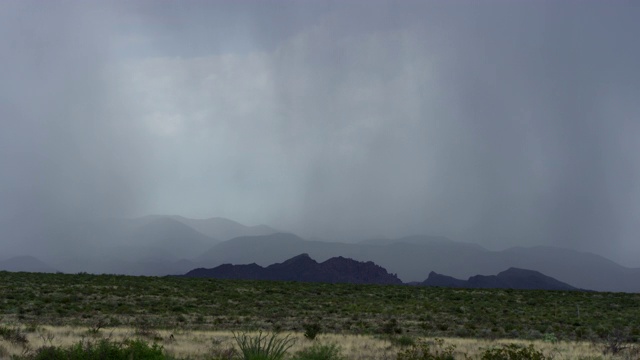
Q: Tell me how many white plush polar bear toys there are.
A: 0